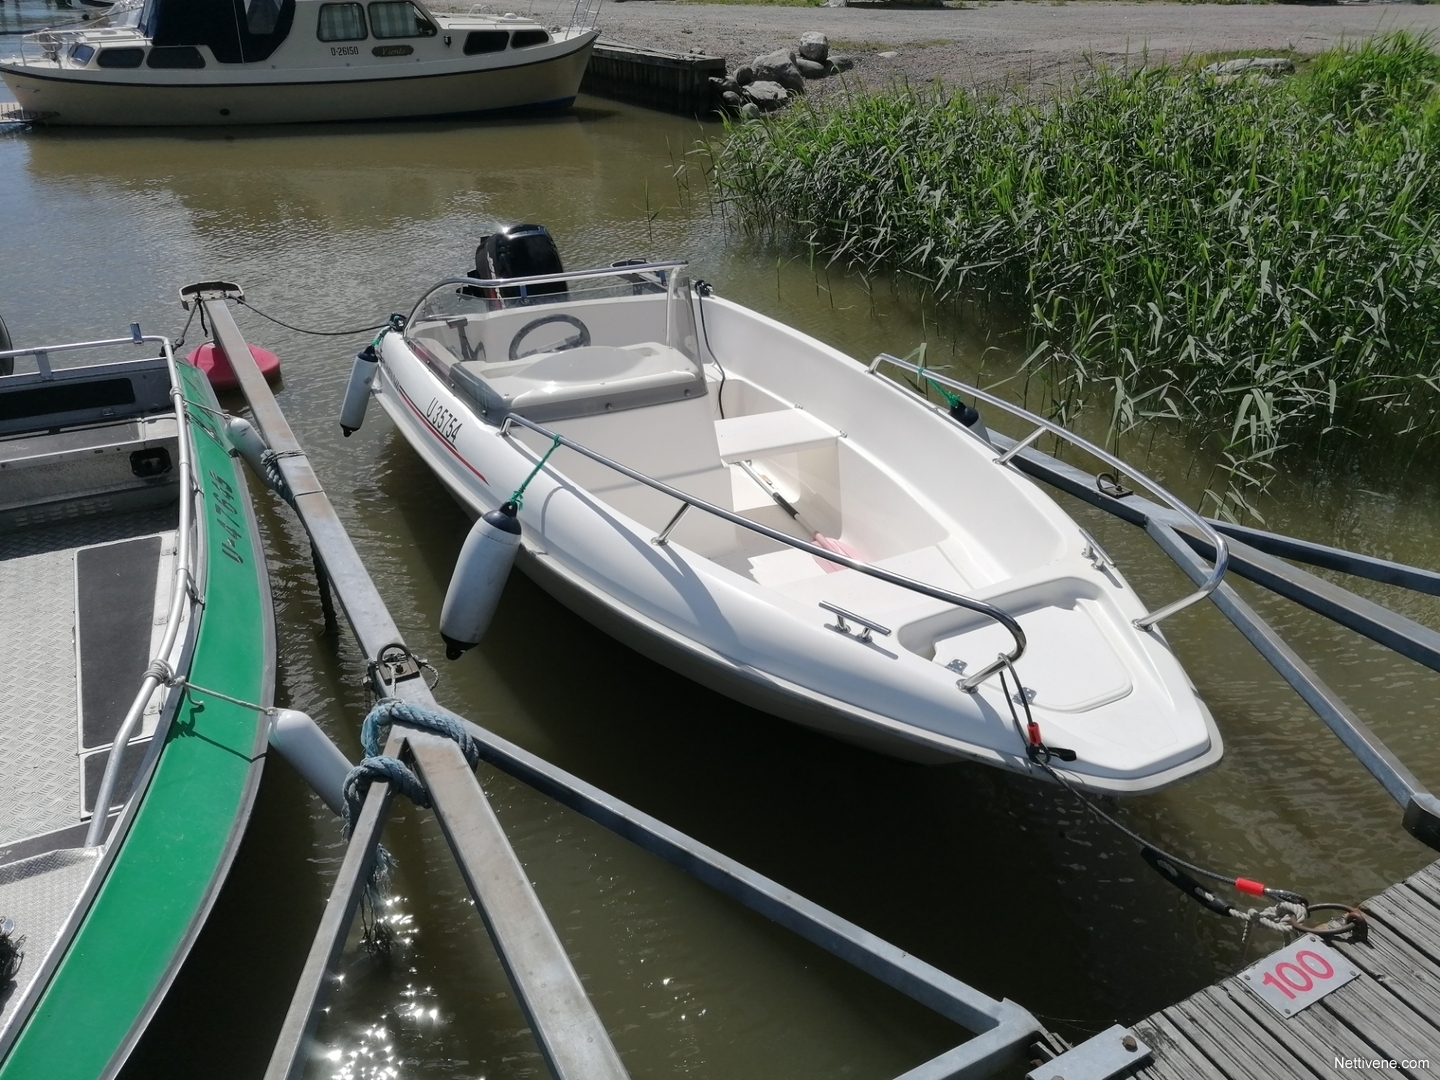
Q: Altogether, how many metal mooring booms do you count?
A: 2